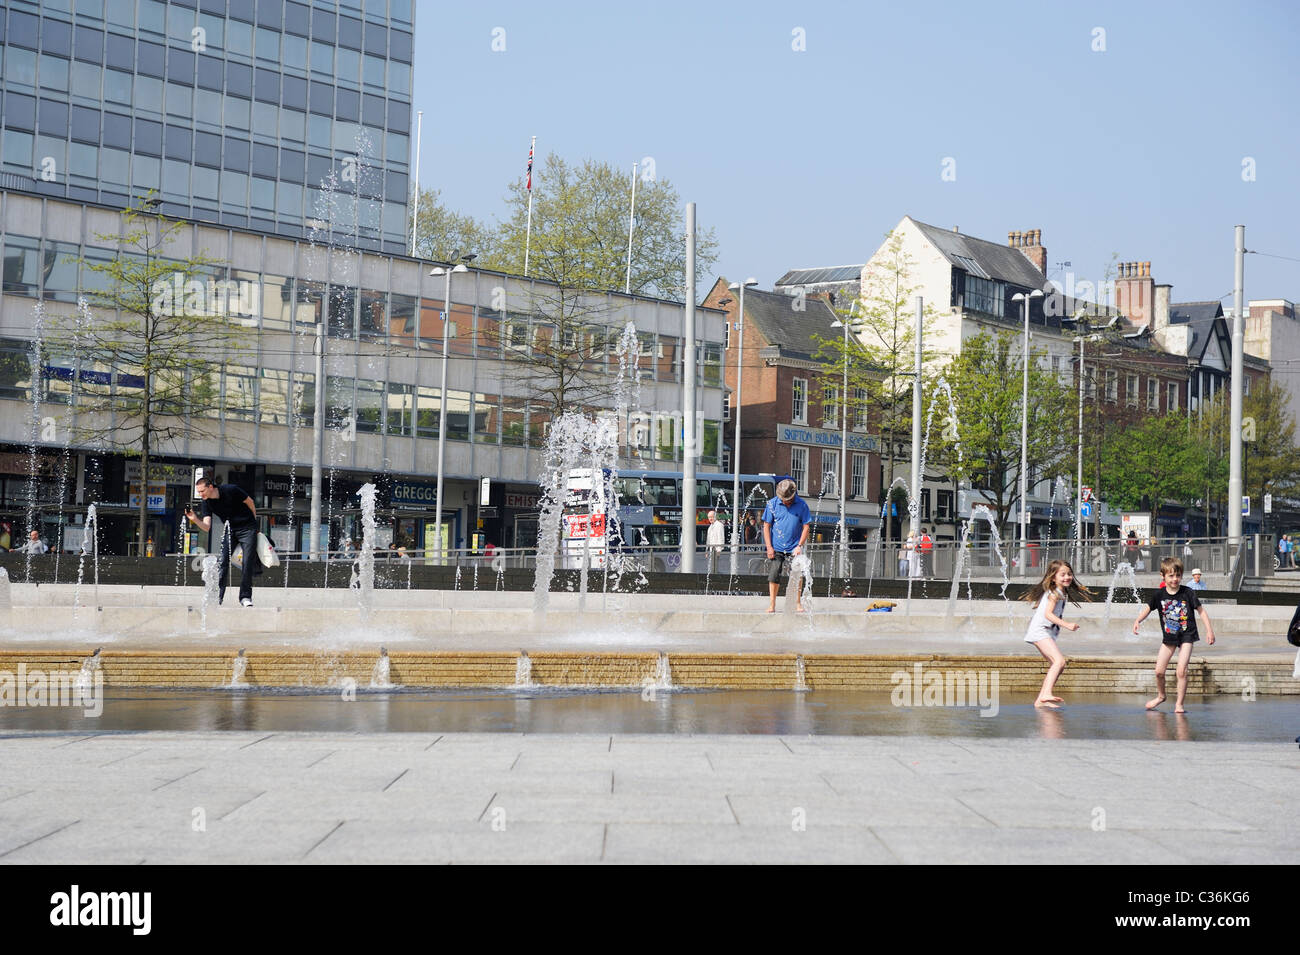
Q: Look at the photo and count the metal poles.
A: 12